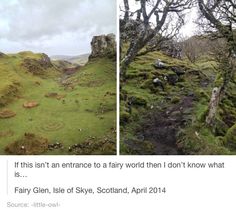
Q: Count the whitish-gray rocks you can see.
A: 2